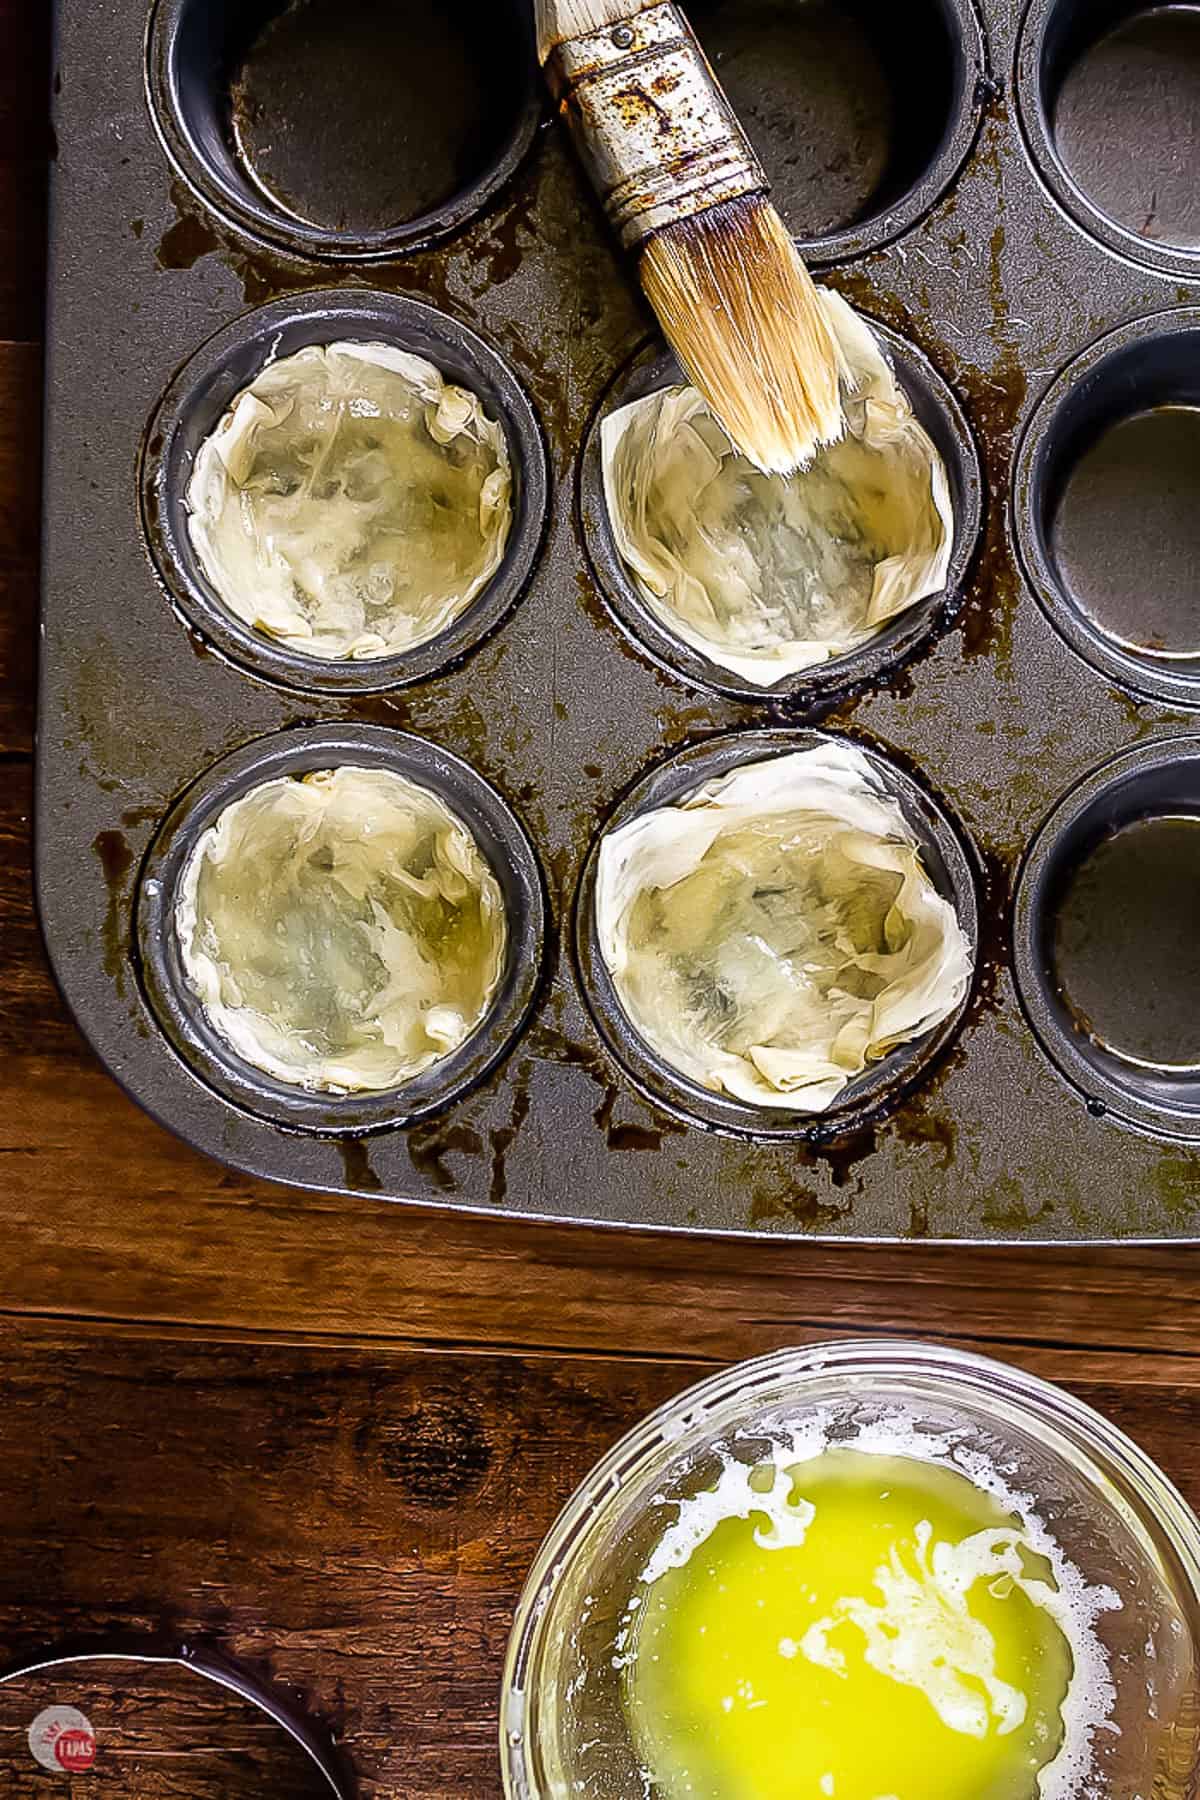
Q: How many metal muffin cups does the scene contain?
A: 9